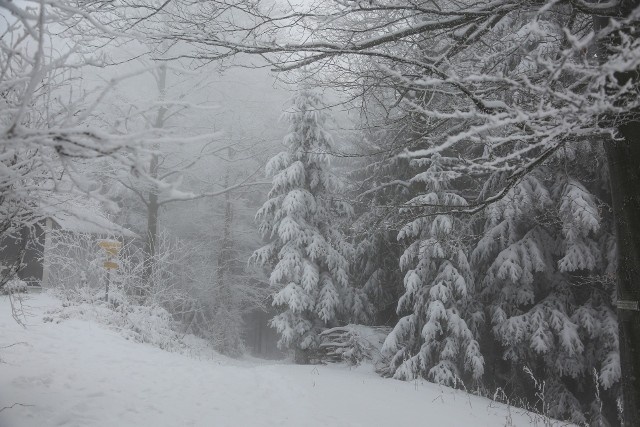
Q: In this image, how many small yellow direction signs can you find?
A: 3